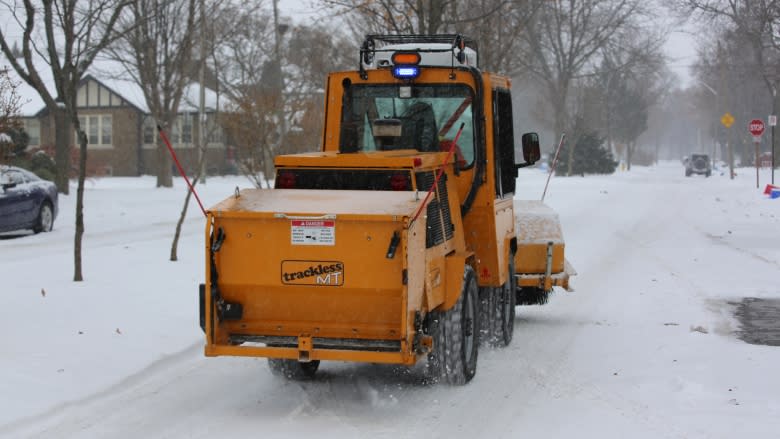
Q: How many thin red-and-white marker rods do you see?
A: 3